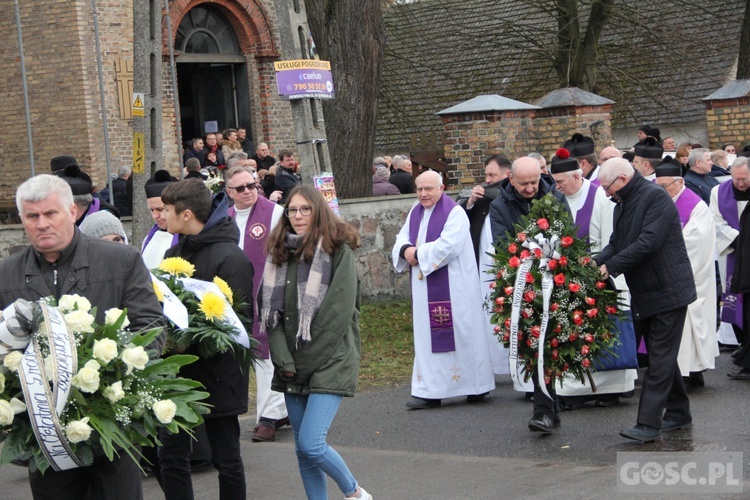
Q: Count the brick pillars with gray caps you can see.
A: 3